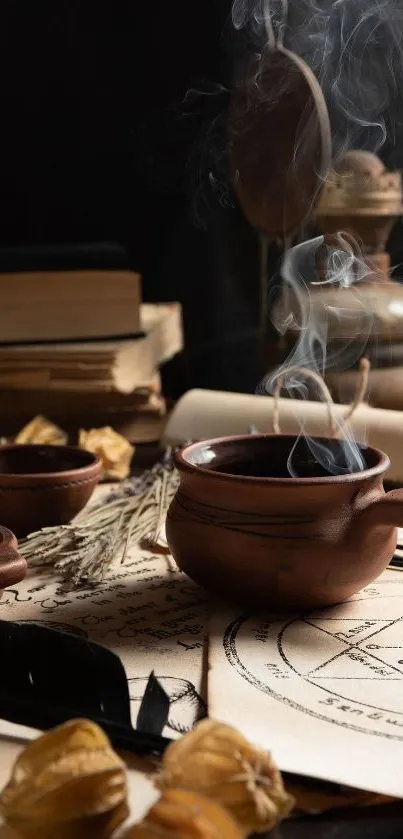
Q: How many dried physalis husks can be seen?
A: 5